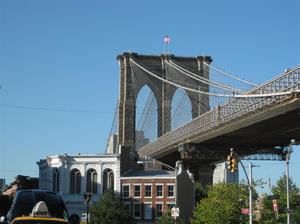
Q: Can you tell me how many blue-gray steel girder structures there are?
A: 1